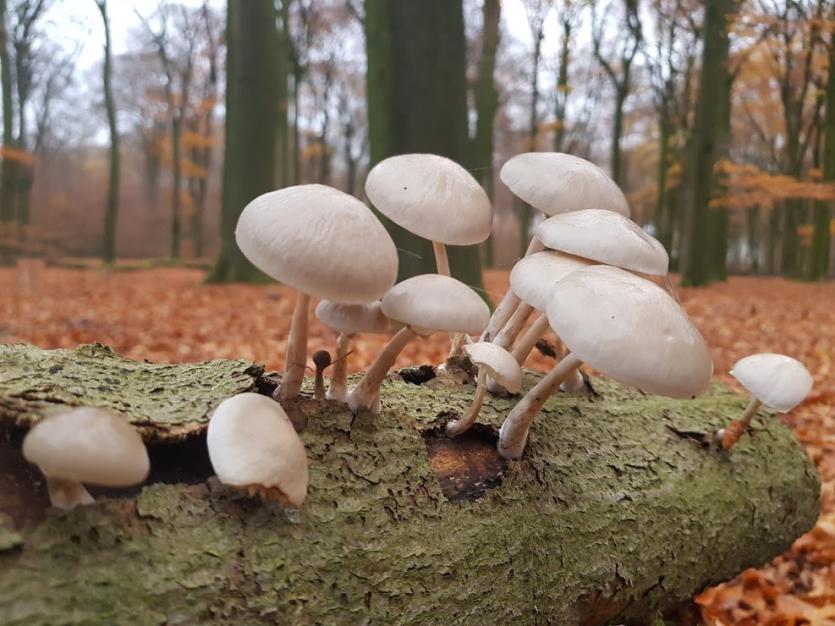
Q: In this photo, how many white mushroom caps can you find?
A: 12